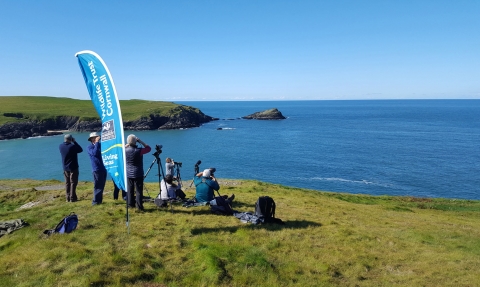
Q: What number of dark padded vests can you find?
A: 1